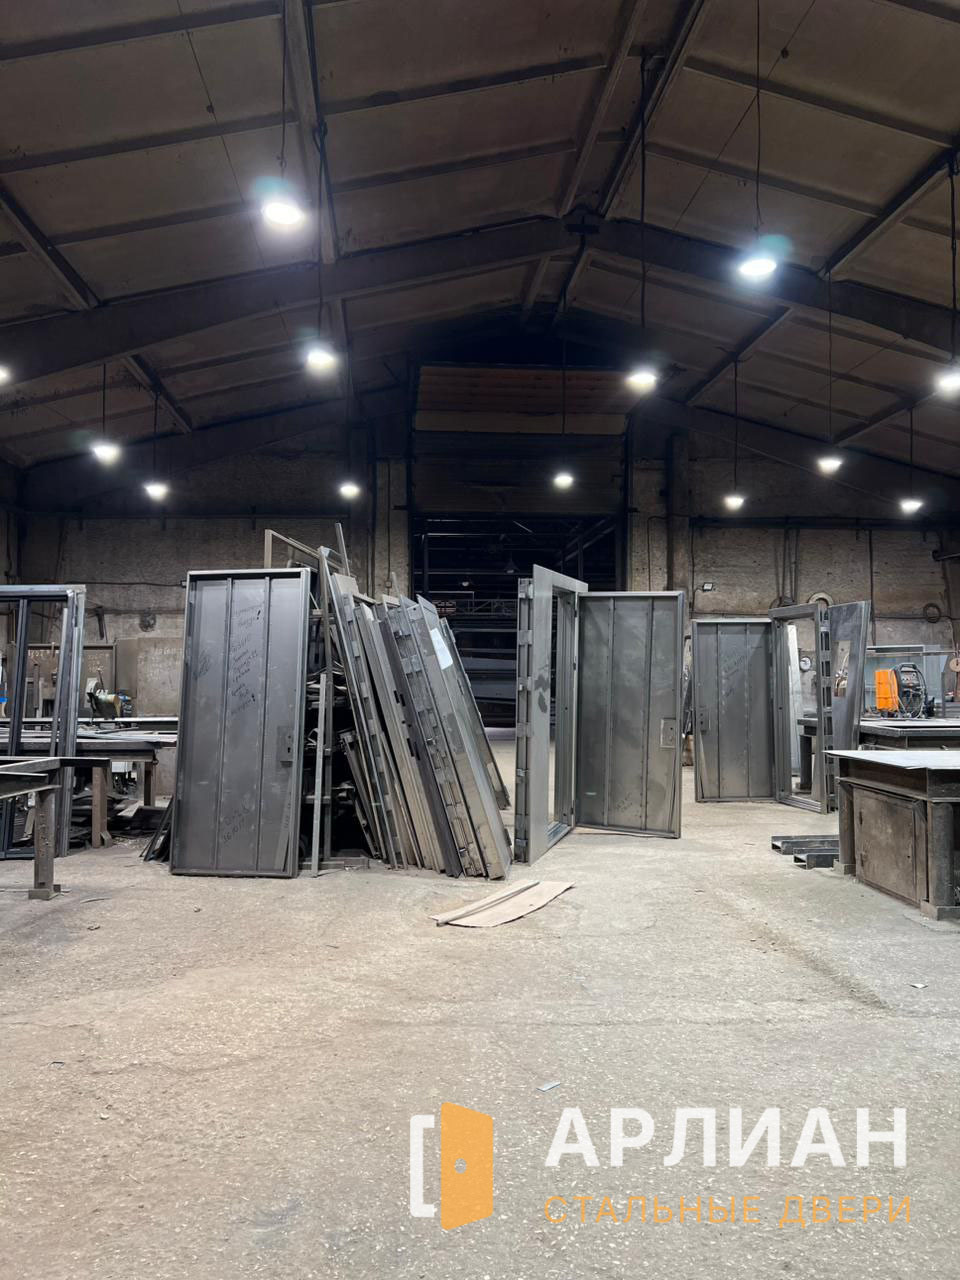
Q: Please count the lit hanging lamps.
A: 13